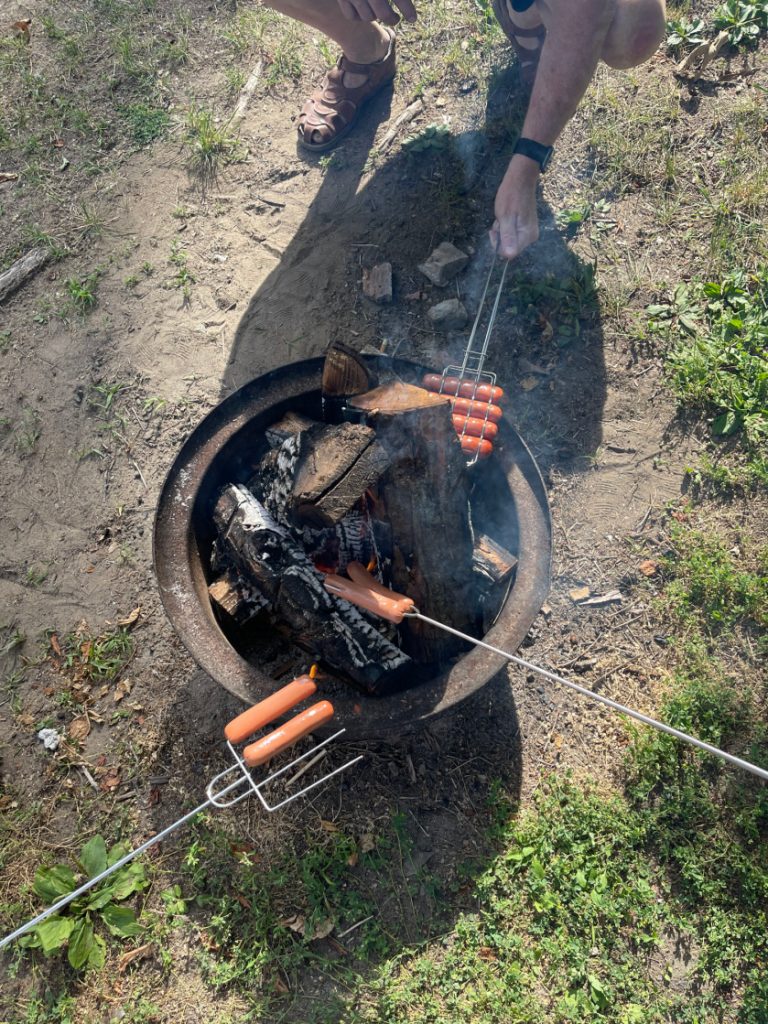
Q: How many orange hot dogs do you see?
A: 4